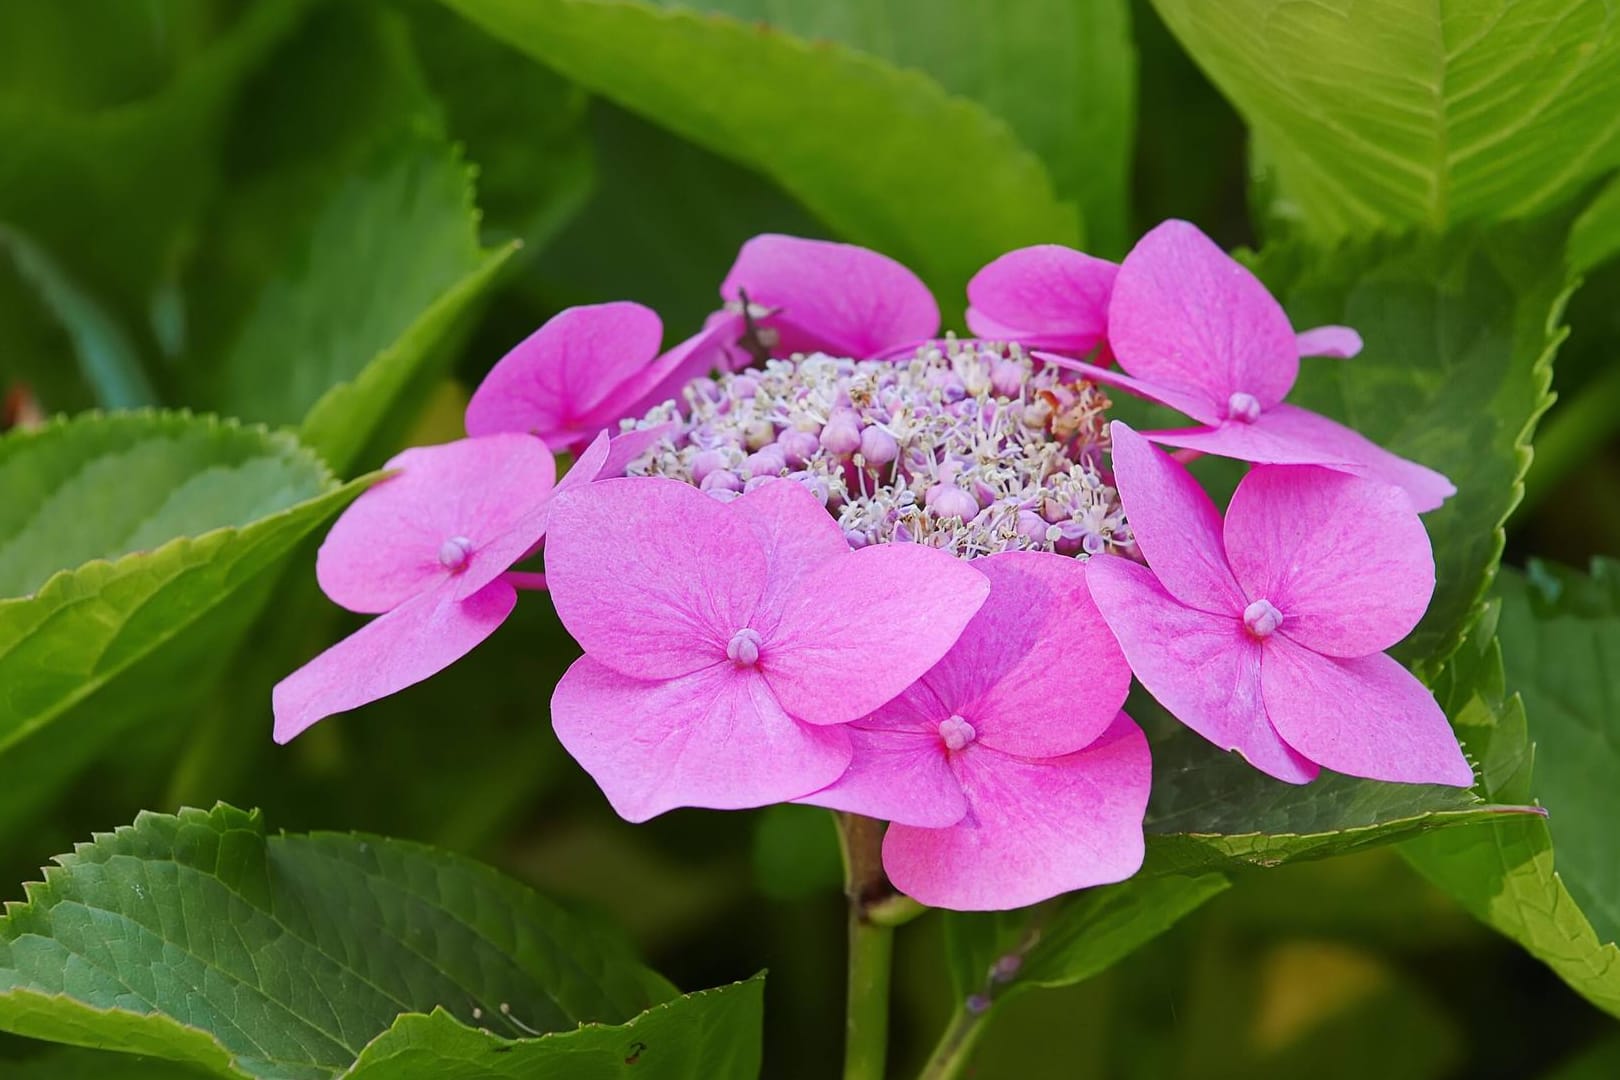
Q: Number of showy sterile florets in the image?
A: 8